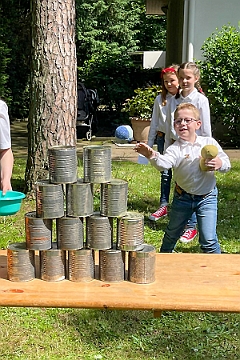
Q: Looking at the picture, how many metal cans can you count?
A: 14